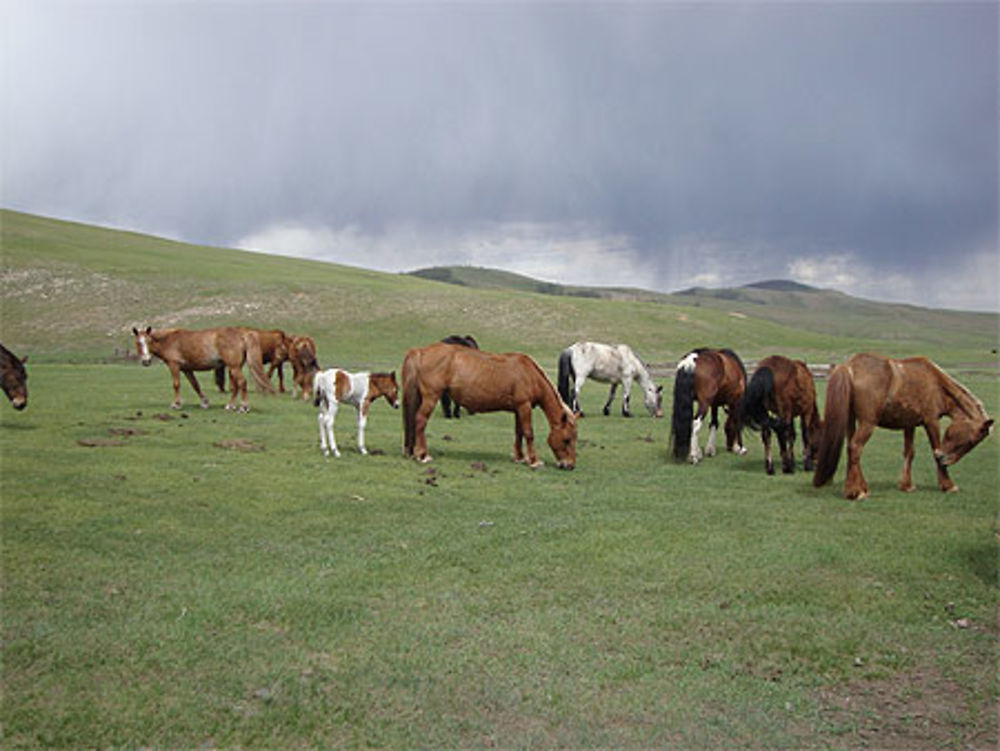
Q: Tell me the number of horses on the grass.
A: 11